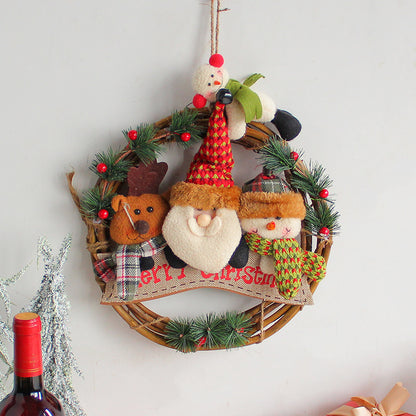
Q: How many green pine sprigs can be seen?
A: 10